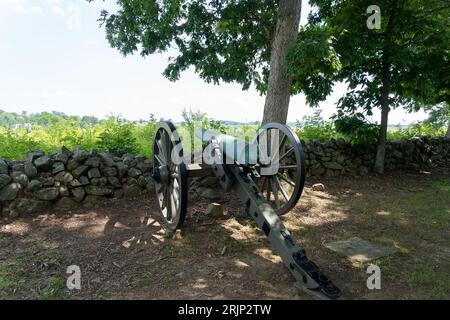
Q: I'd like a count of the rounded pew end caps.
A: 0